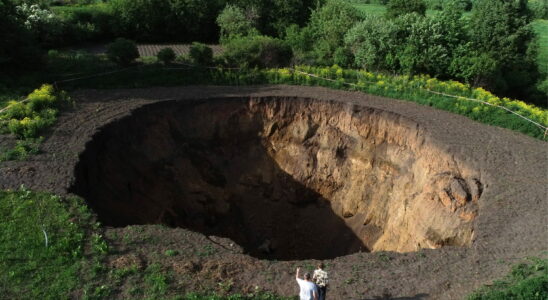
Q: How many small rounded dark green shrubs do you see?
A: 3